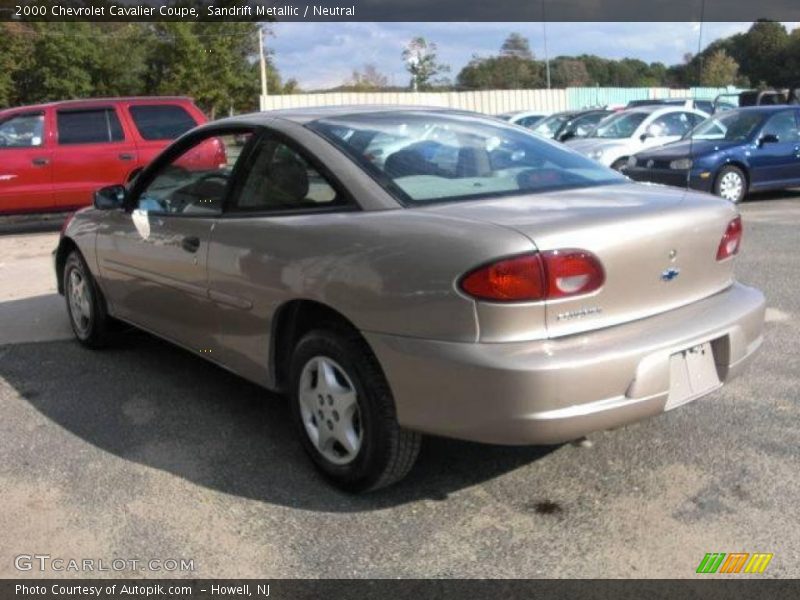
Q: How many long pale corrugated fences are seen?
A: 1